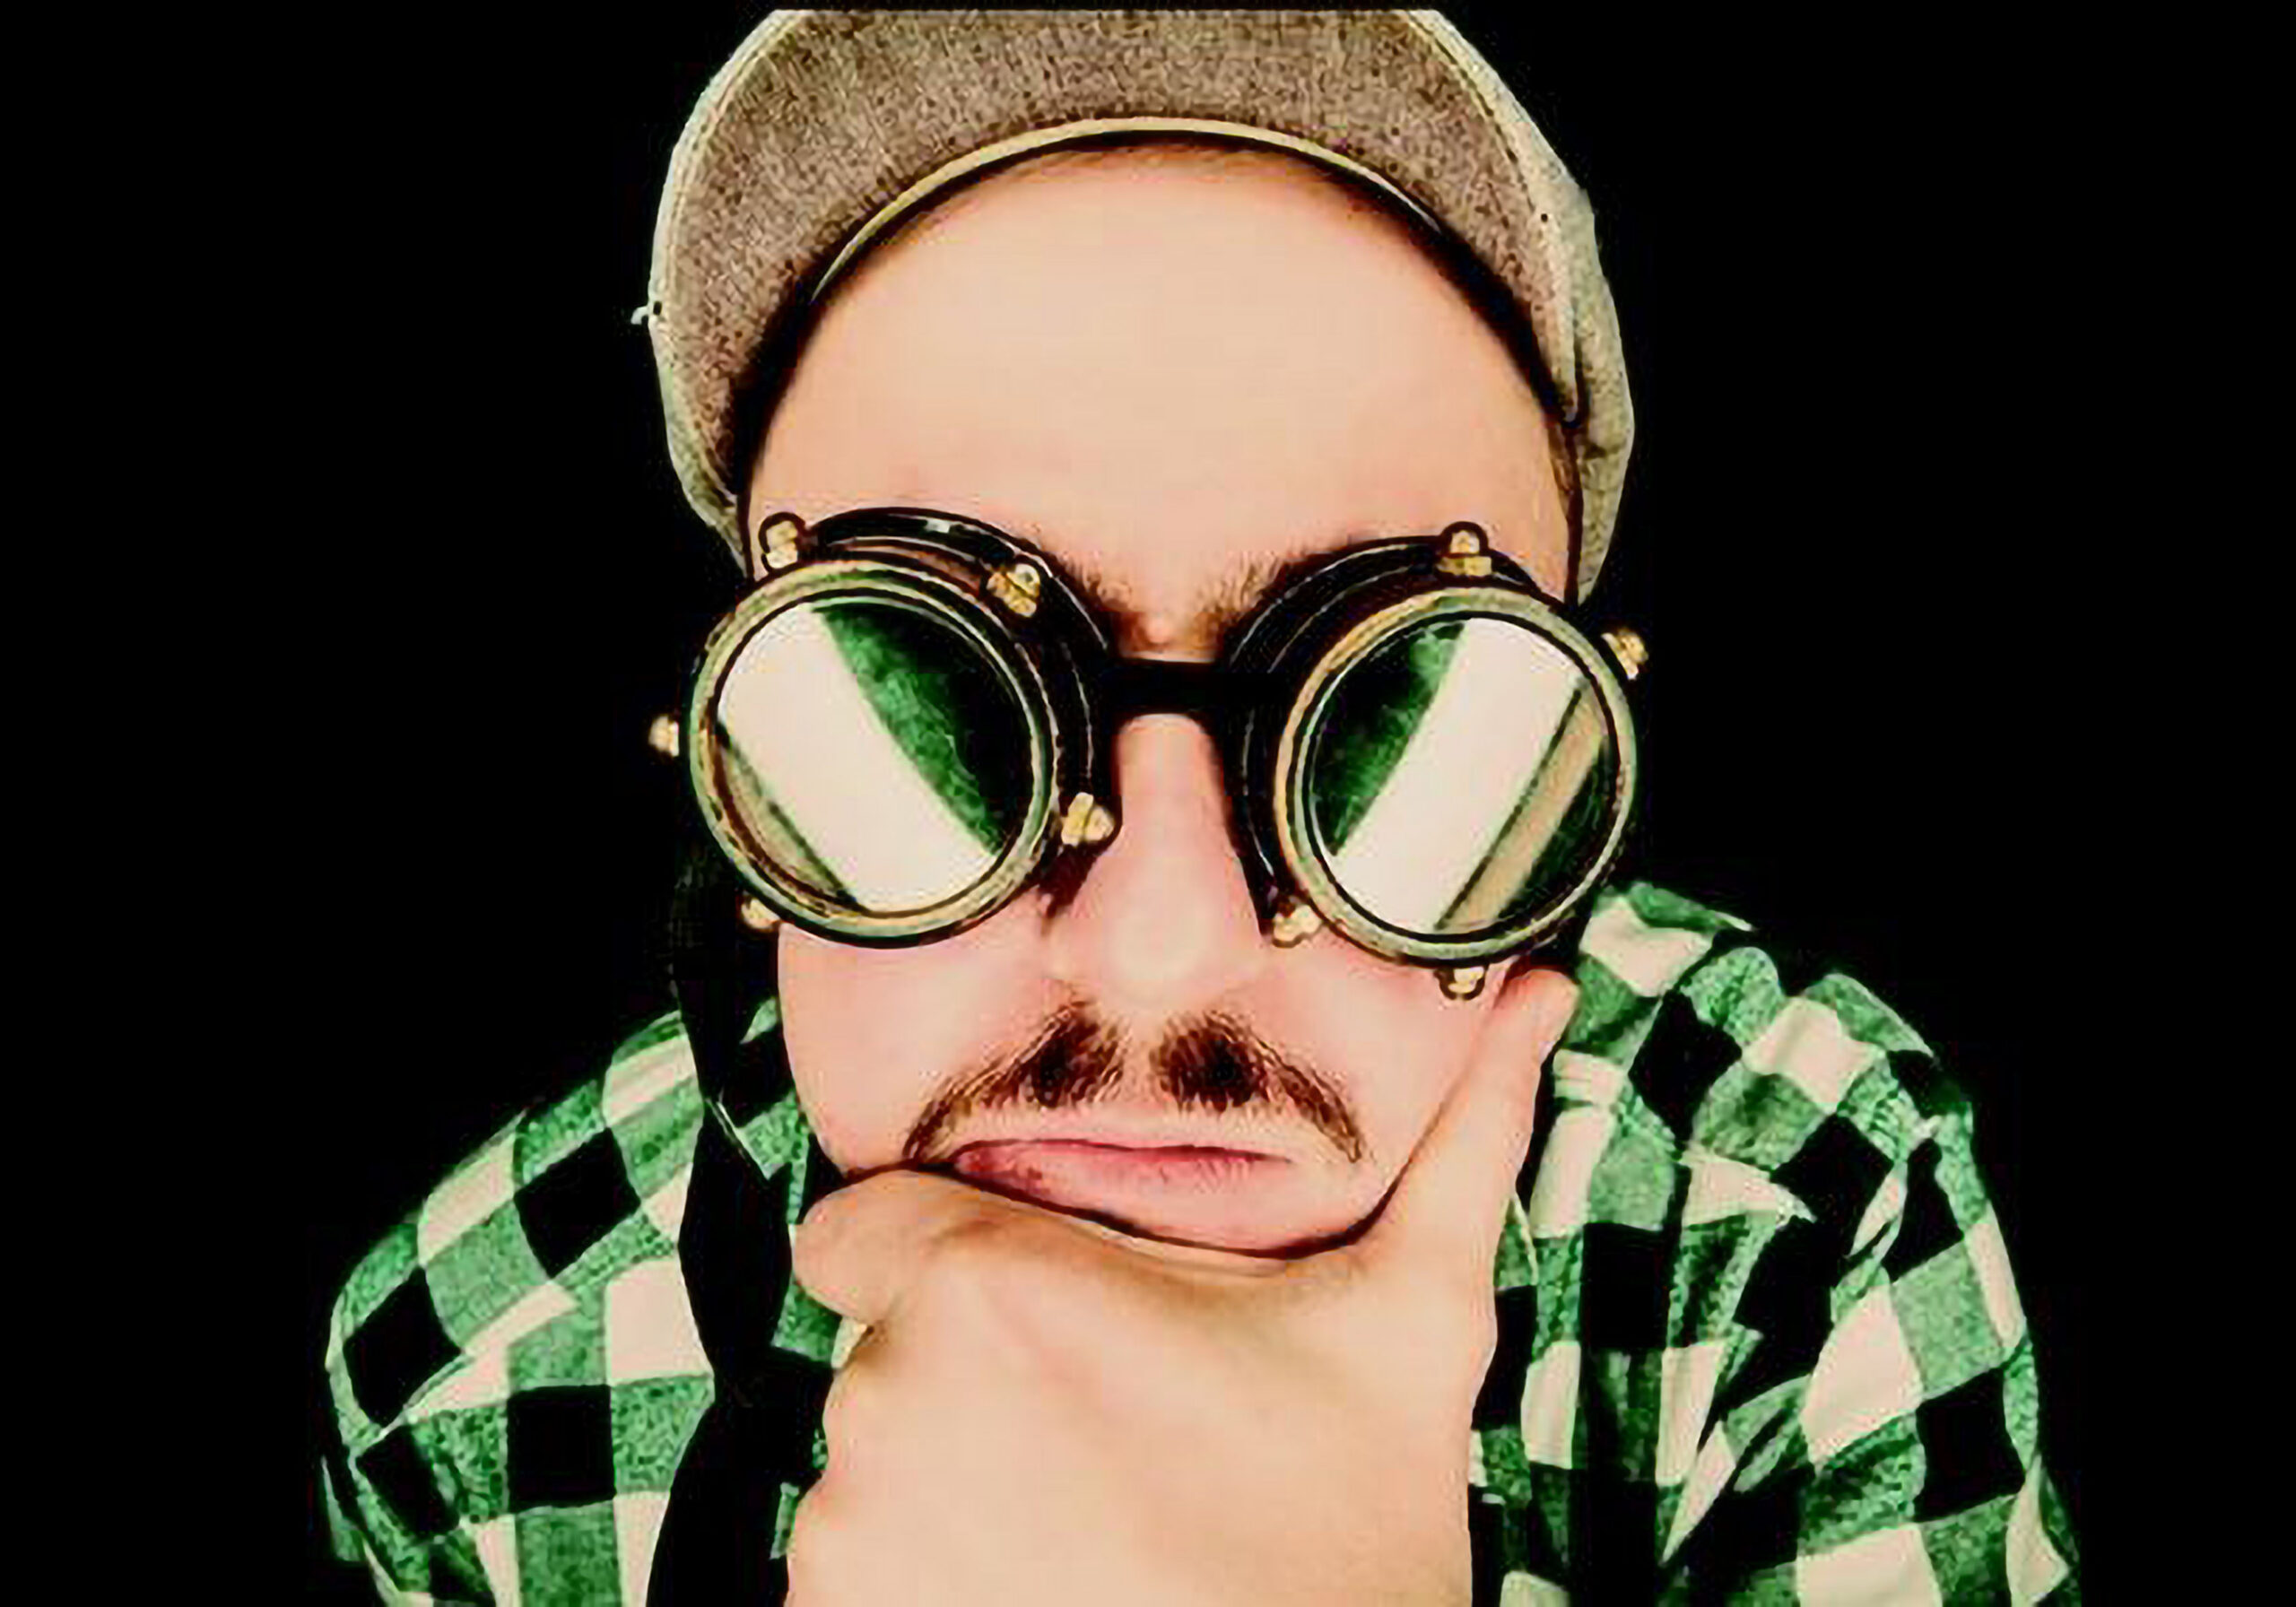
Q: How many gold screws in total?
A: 9